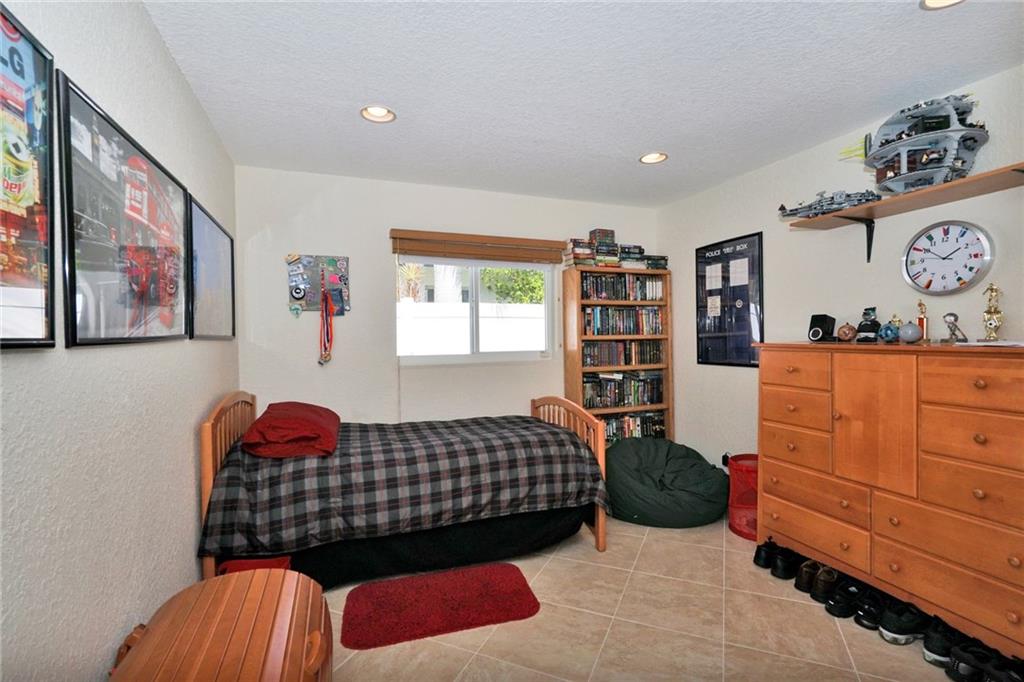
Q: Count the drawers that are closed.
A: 10